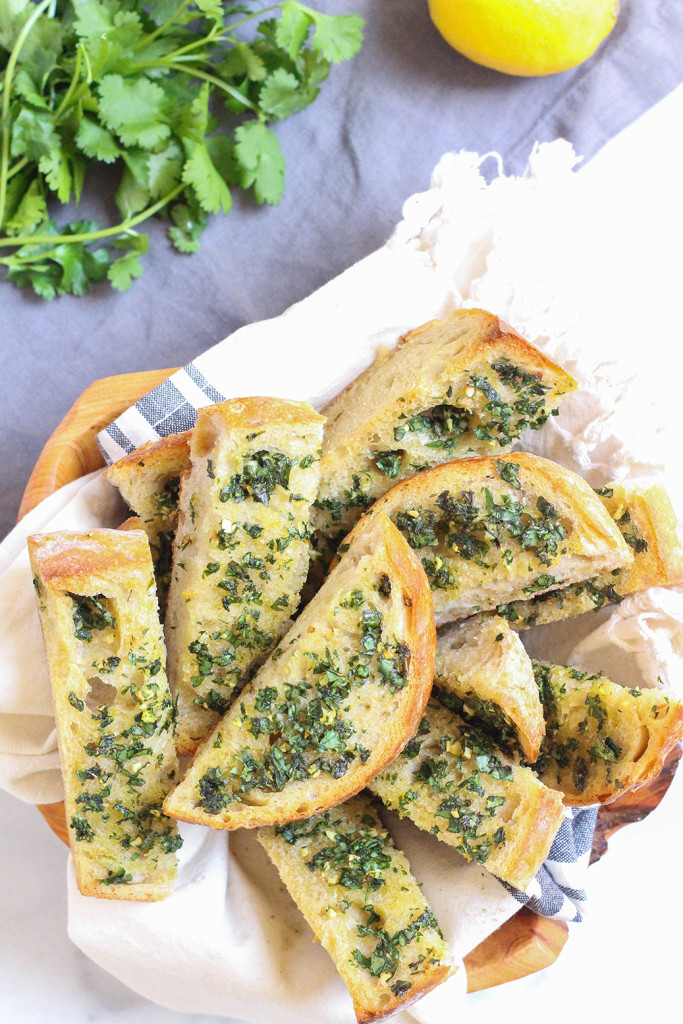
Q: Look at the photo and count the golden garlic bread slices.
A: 11